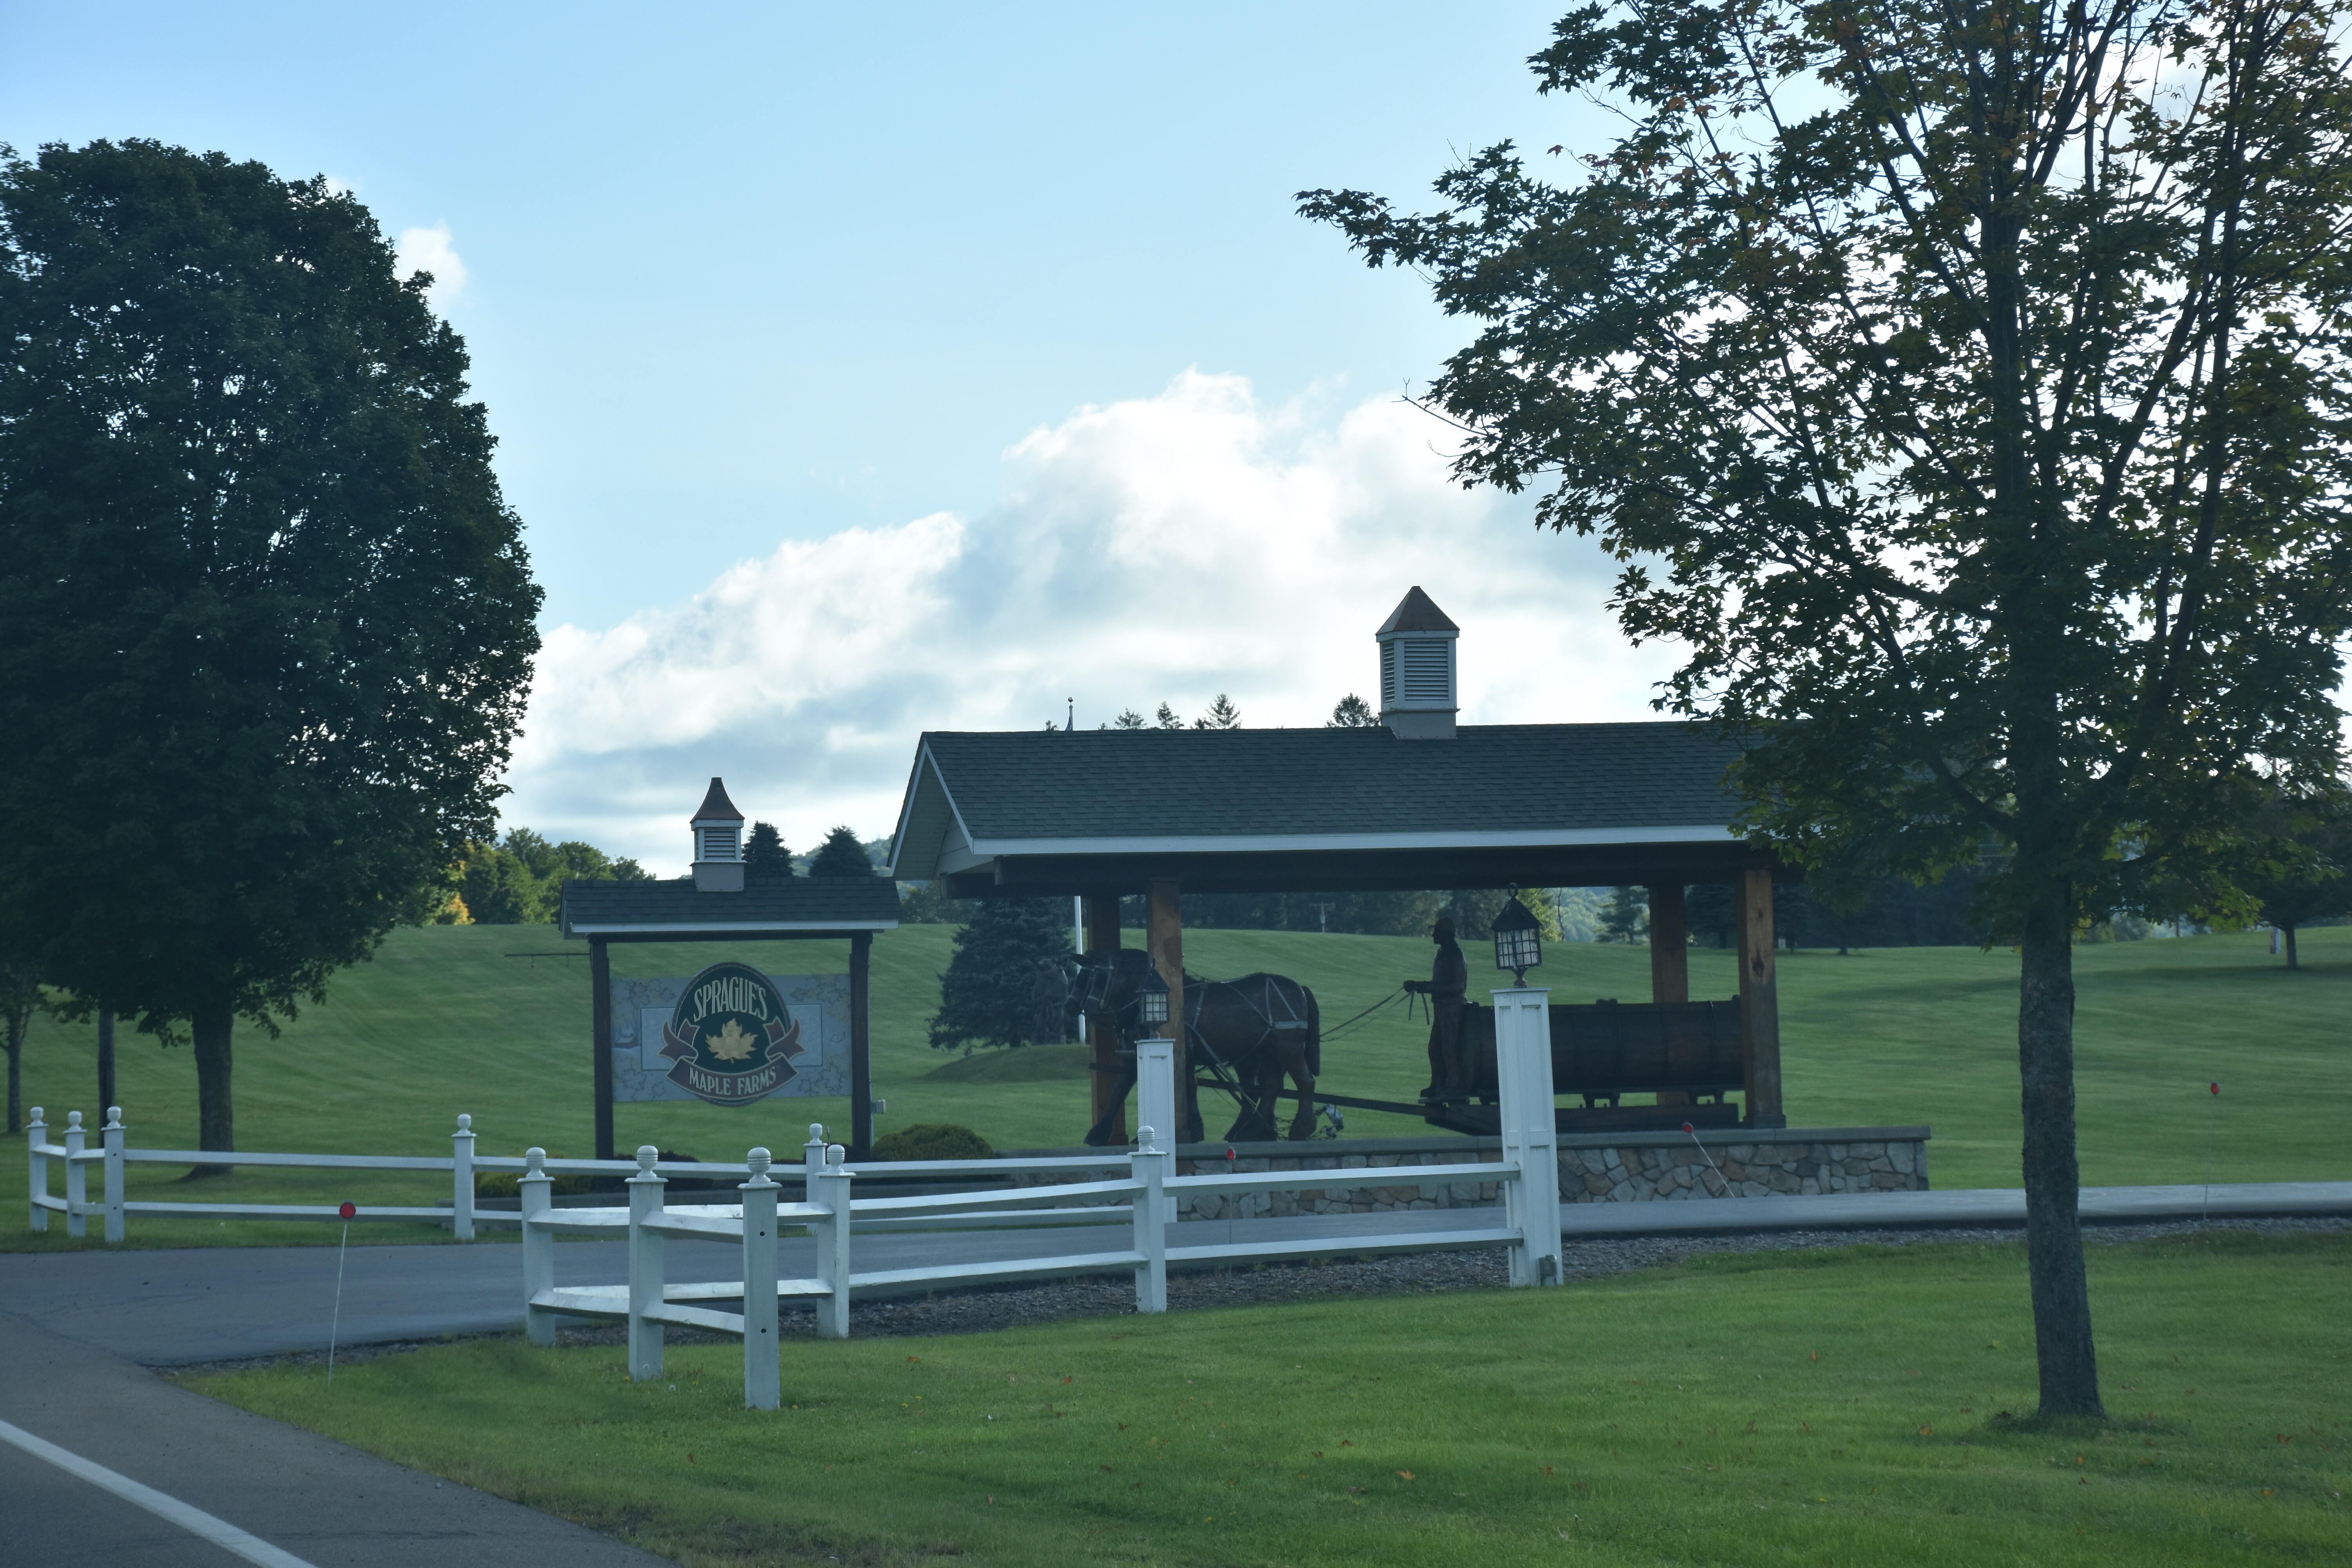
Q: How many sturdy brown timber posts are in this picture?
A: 4